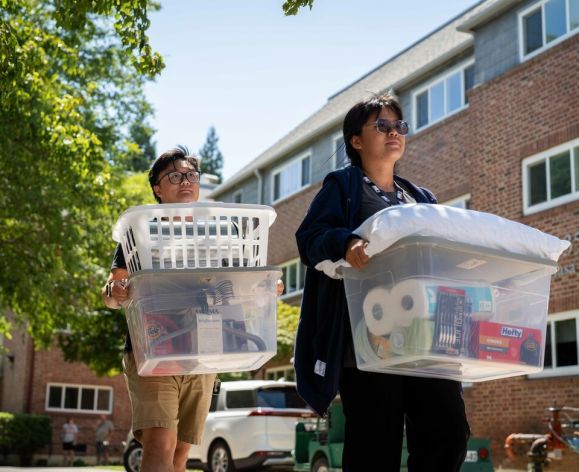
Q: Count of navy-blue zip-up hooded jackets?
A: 1